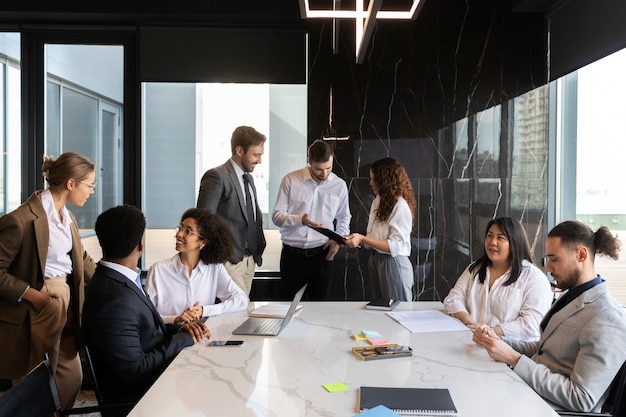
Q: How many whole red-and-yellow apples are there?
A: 0